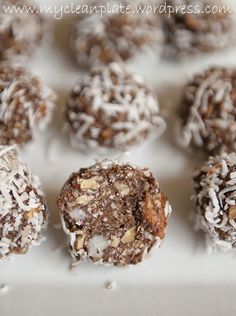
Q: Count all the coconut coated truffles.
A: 9